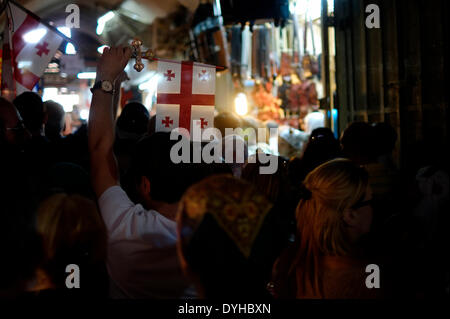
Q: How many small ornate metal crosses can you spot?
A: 1